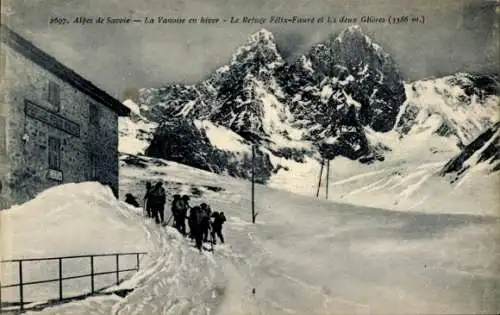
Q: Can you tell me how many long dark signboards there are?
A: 1